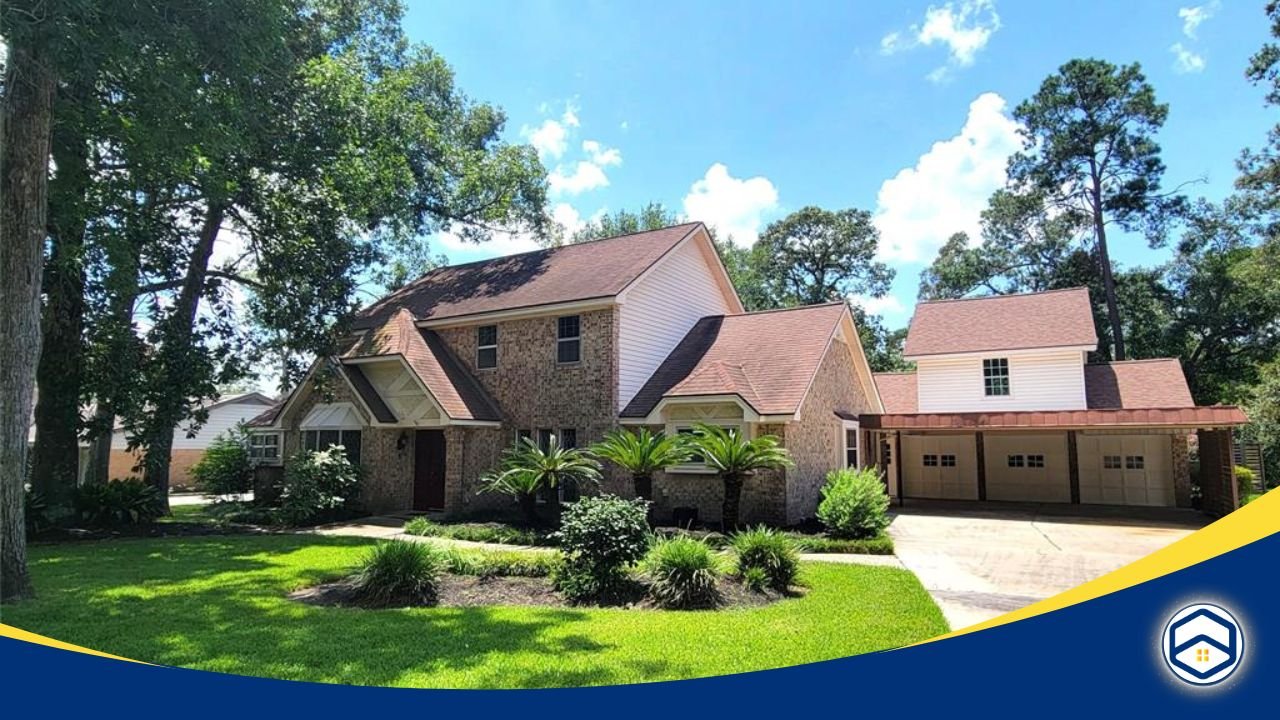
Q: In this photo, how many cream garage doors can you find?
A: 3